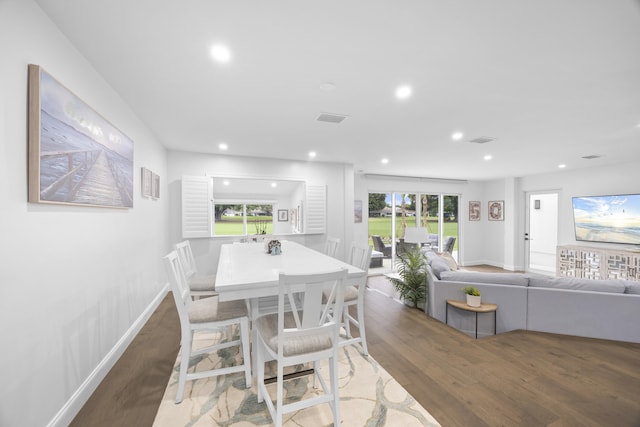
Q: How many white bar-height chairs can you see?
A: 5